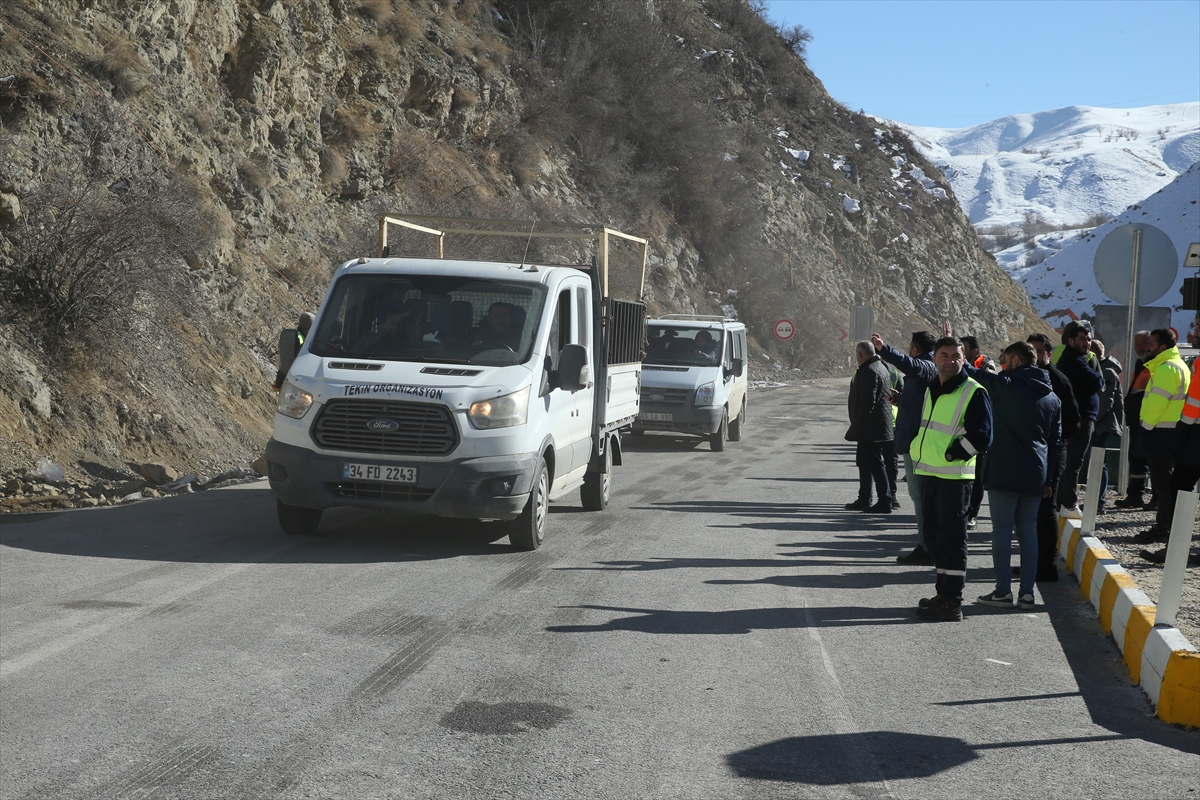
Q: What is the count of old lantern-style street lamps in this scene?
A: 0